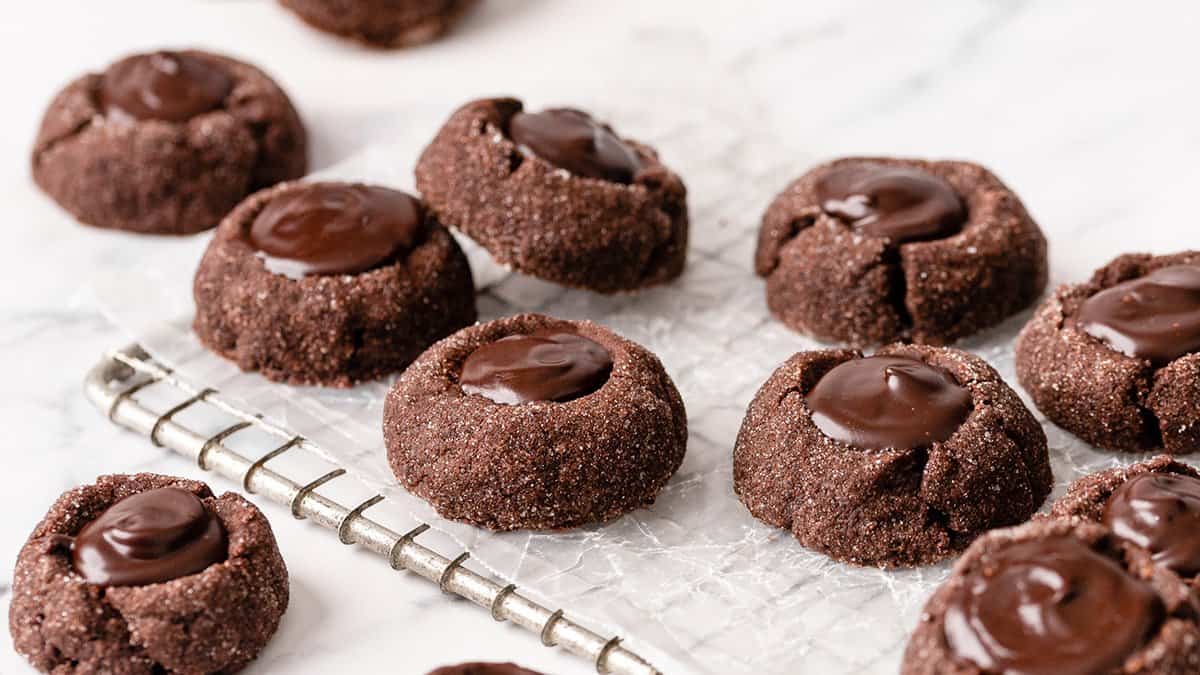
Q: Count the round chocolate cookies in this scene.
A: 12